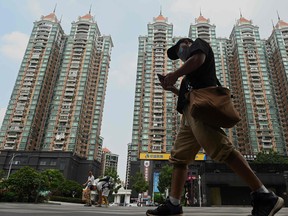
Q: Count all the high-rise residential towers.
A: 6